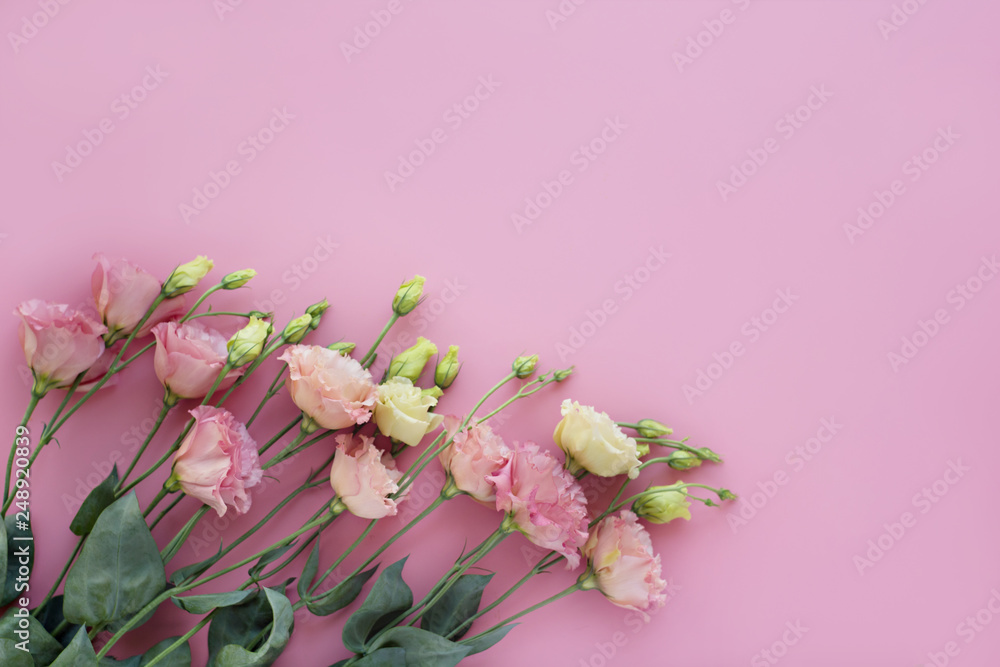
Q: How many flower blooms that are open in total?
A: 11